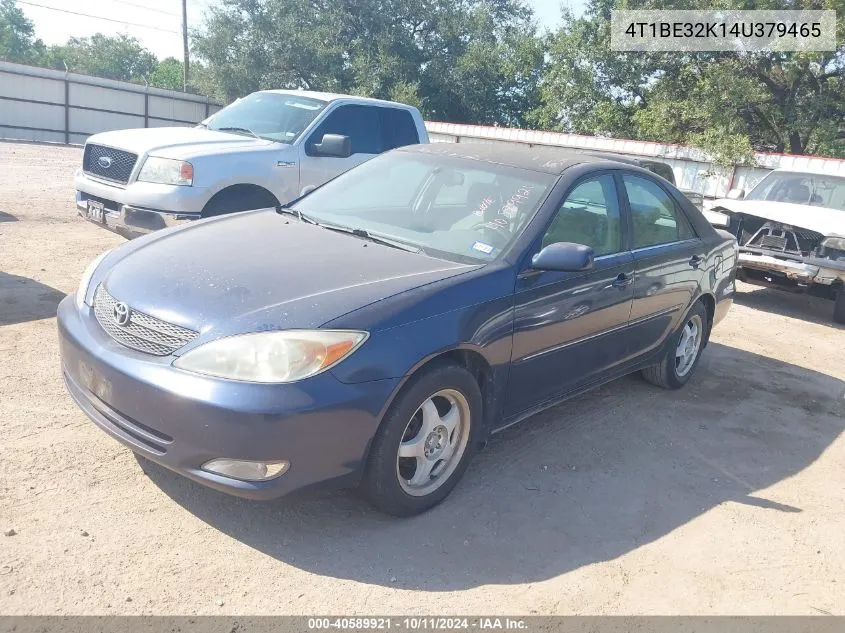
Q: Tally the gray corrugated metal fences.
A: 1